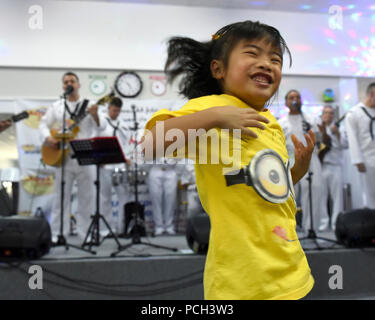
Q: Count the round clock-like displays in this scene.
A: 3